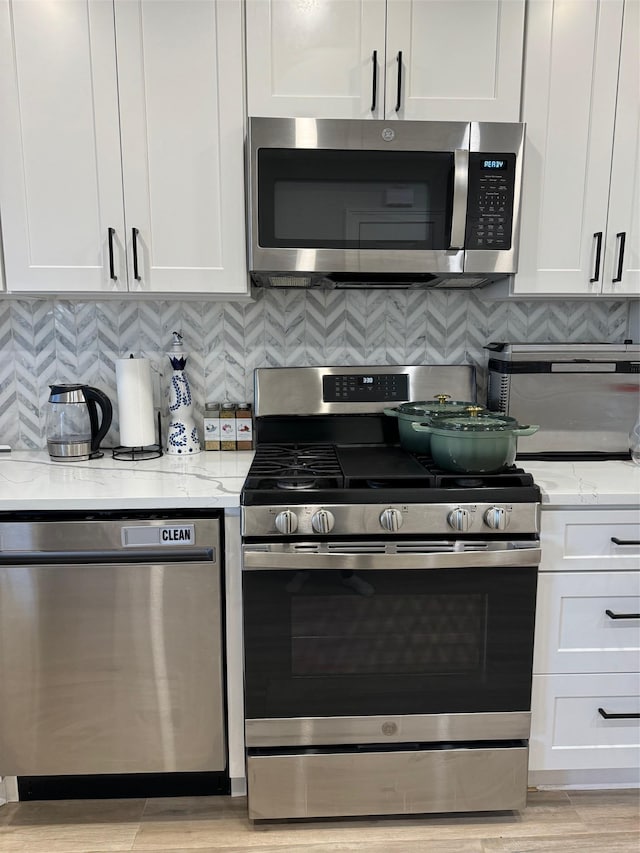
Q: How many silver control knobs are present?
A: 5